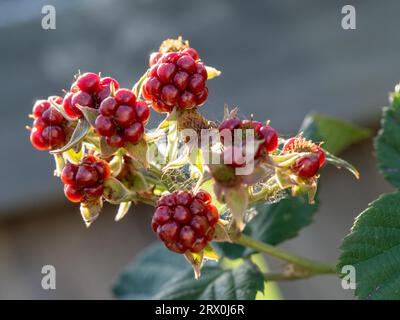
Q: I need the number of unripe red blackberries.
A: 8